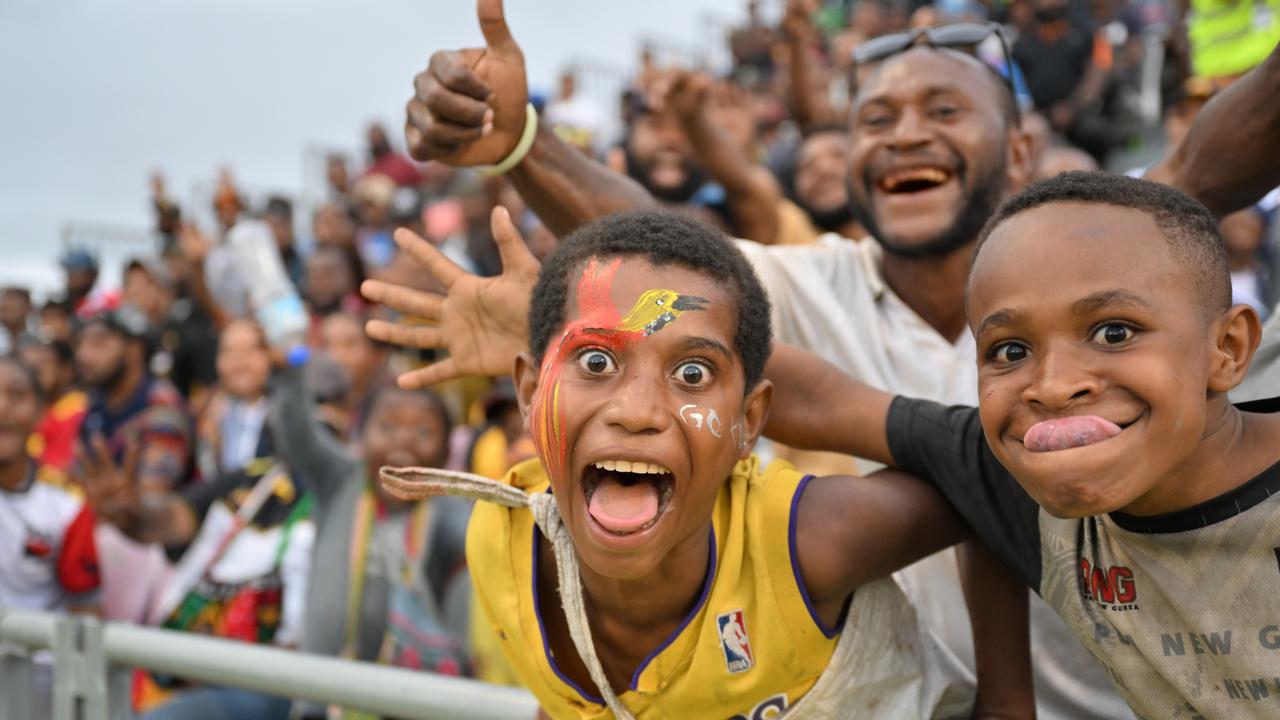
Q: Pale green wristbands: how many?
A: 1